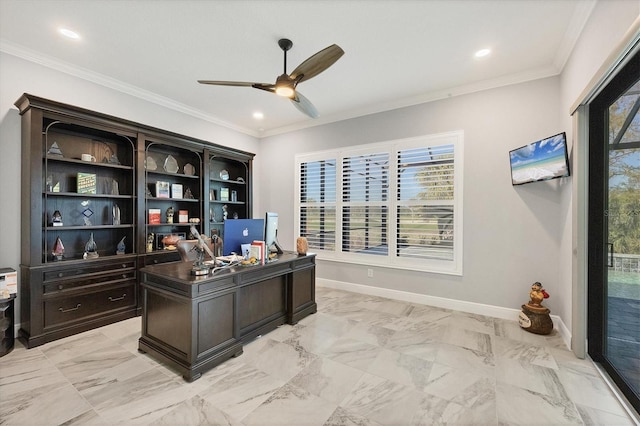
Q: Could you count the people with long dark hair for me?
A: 0